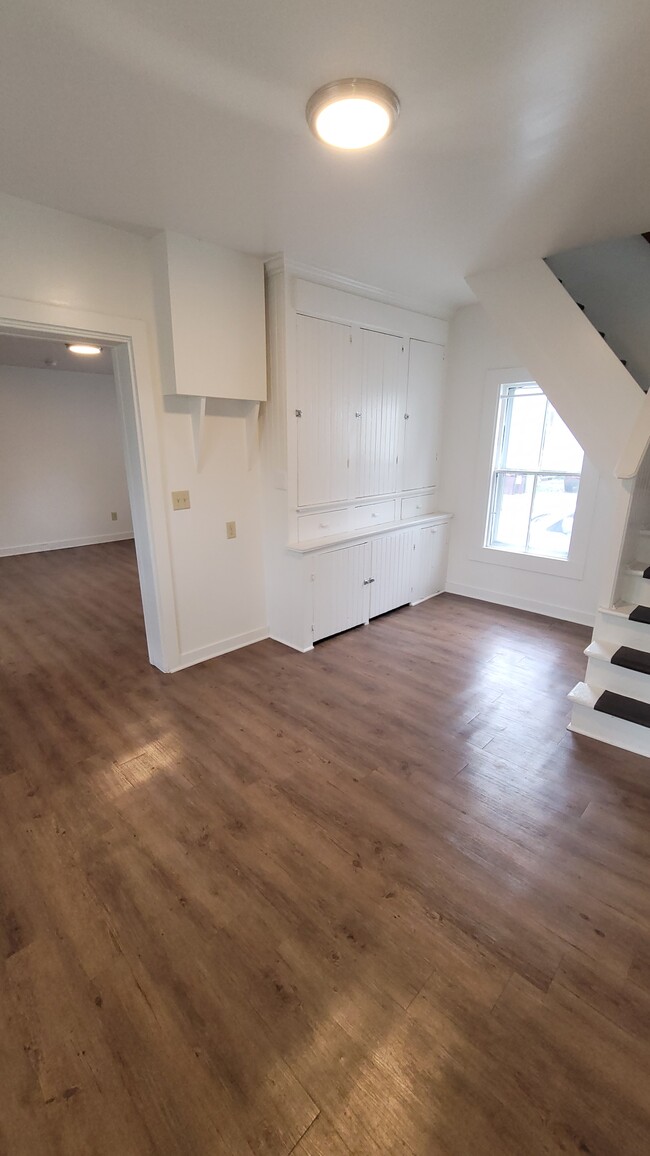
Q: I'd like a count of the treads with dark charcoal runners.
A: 4